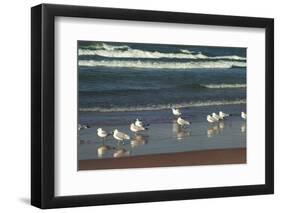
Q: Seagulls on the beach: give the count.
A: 11